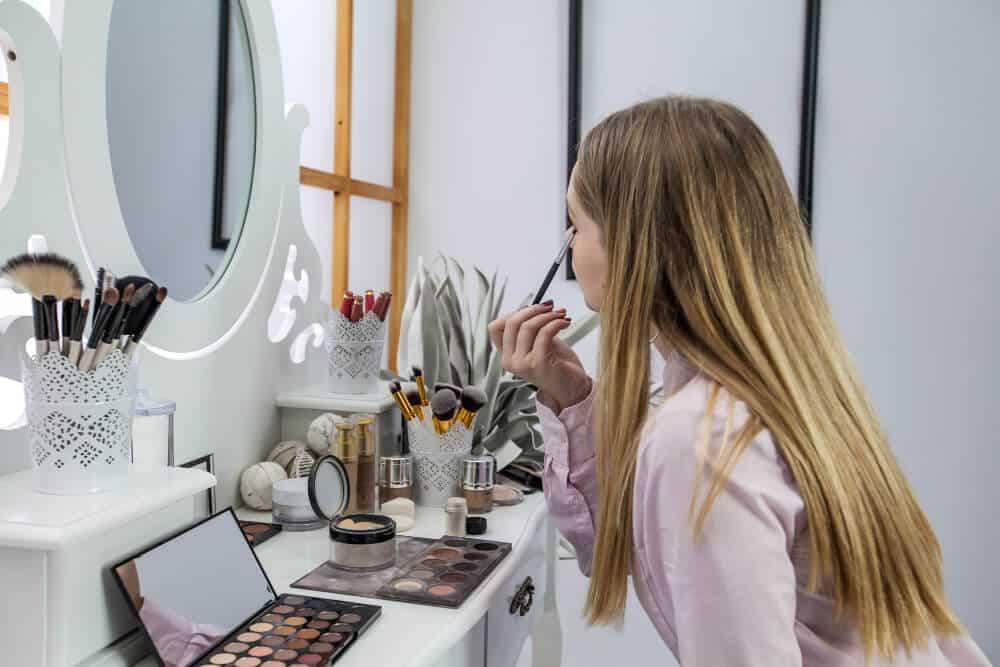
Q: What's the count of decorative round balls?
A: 3